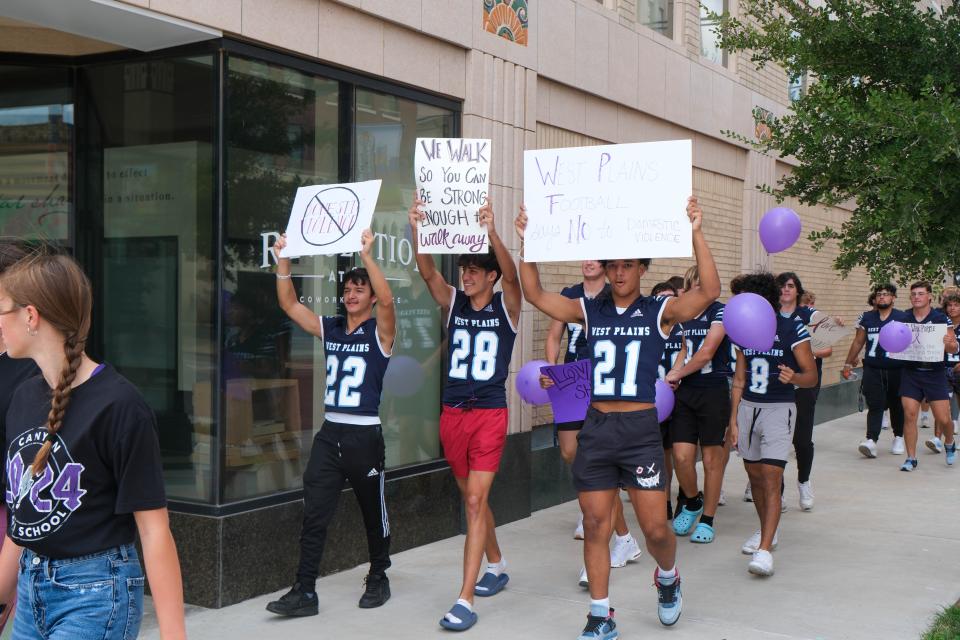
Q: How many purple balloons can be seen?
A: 5